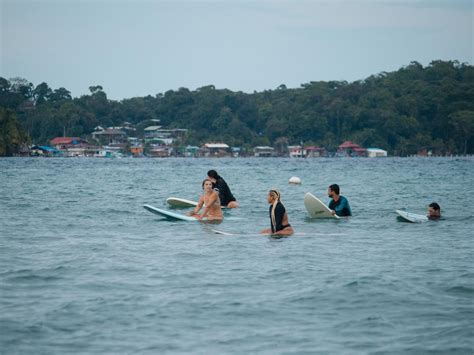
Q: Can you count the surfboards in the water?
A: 5